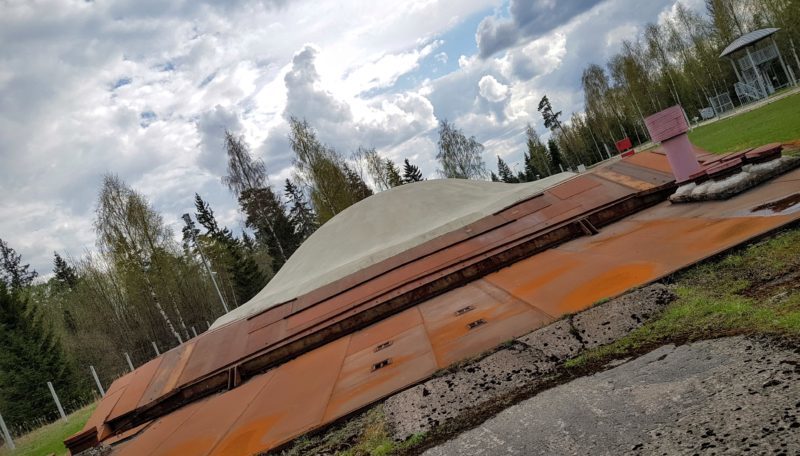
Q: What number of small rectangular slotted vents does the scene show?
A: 4